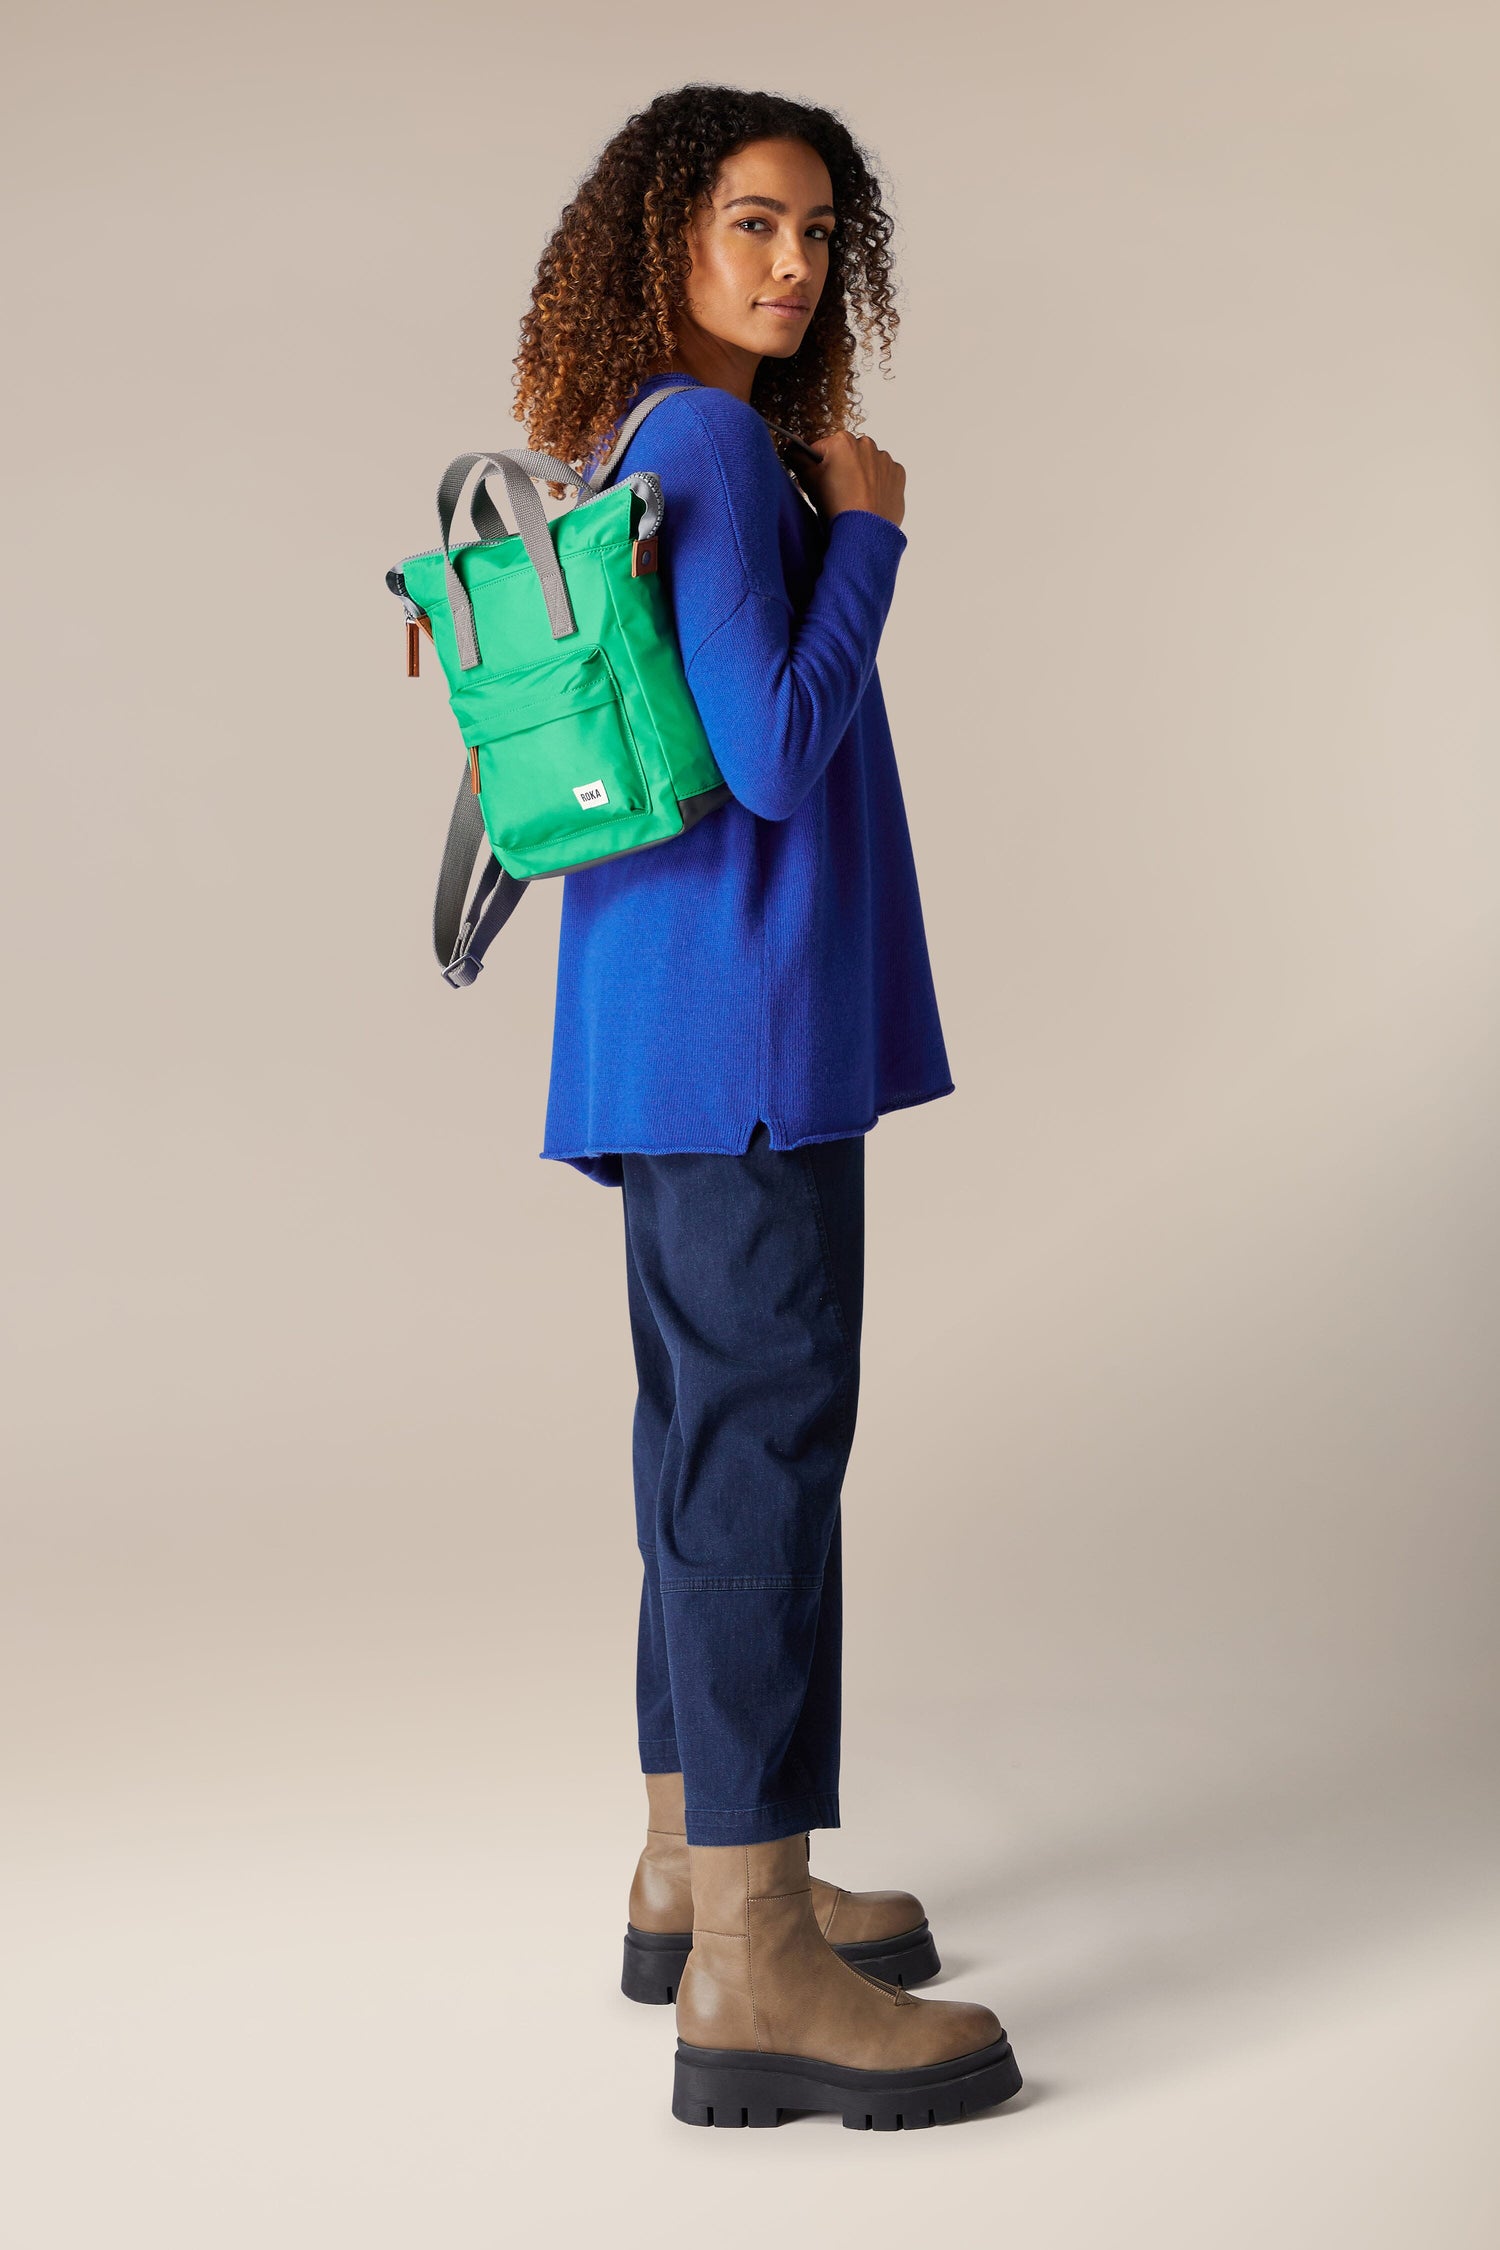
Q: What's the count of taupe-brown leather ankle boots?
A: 2